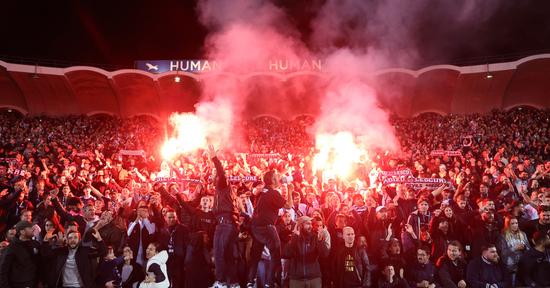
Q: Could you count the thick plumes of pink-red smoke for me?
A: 2